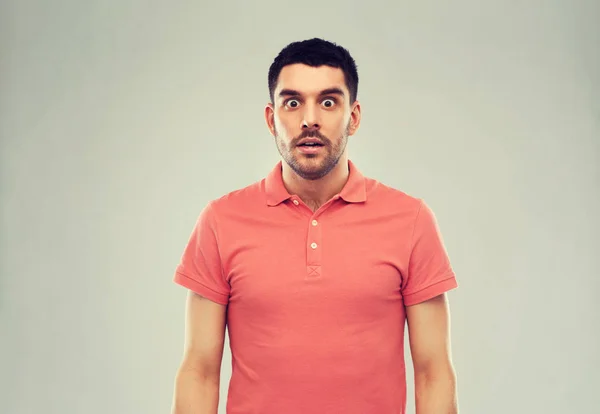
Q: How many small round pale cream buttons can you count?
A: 3